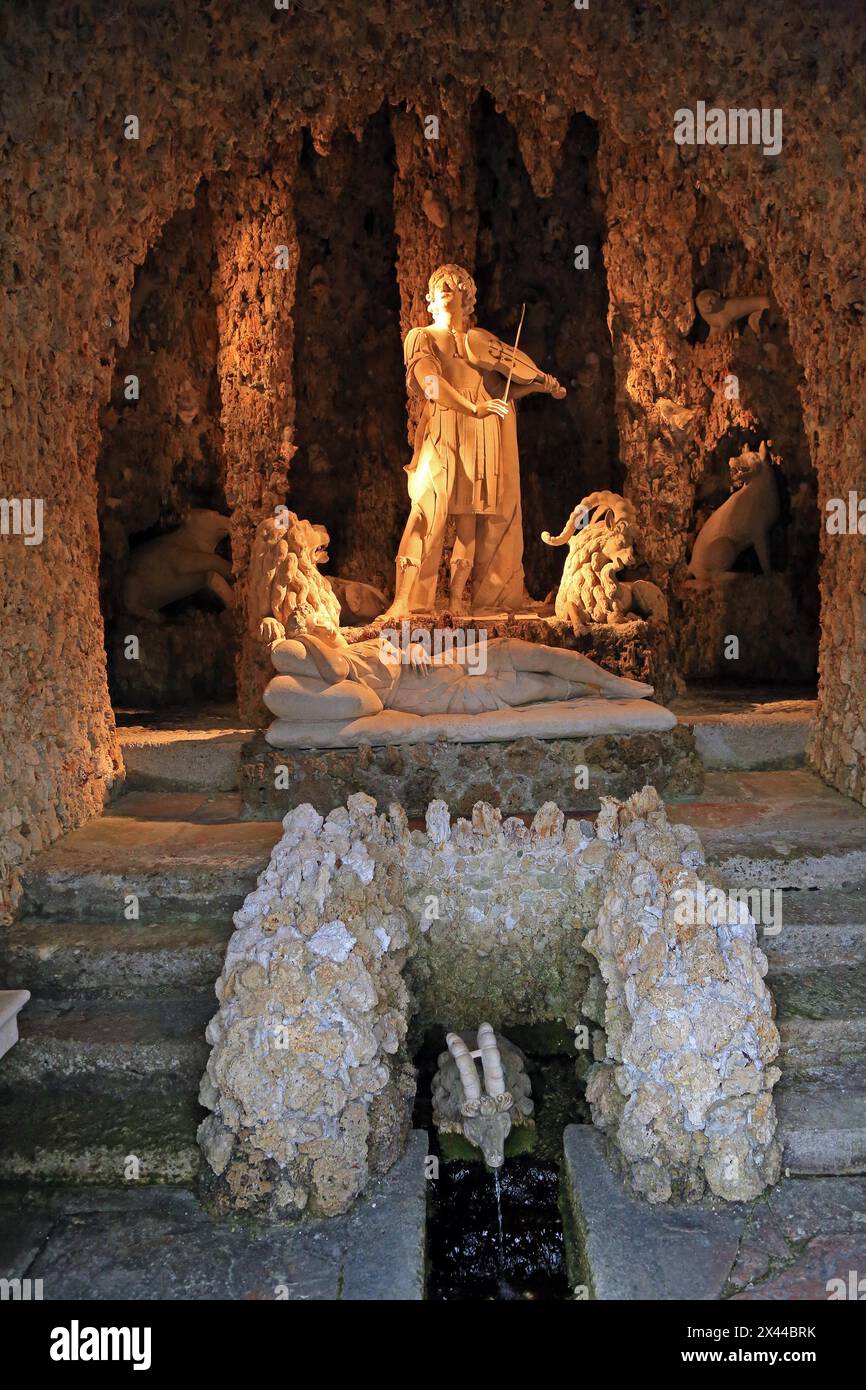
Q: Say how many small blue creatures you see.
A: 0